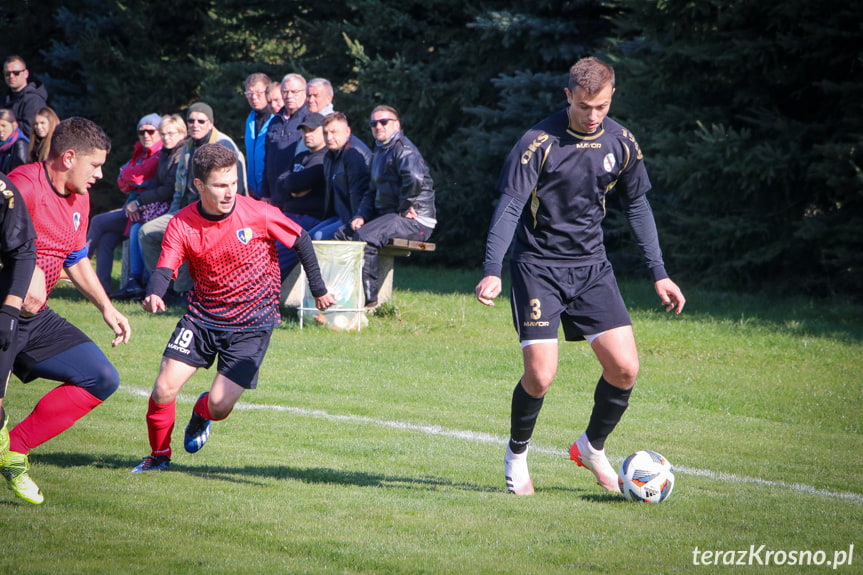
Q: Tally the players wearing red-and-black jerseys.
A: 2